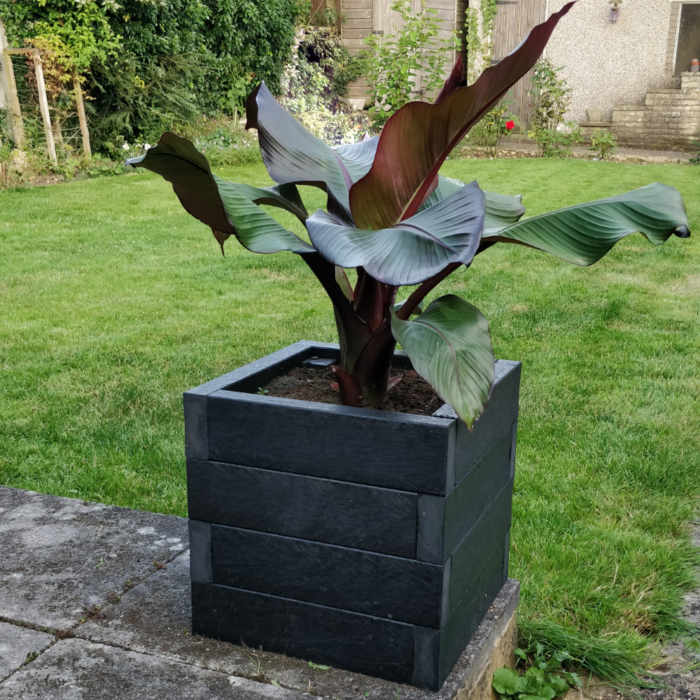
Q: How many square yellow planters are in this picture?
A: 0